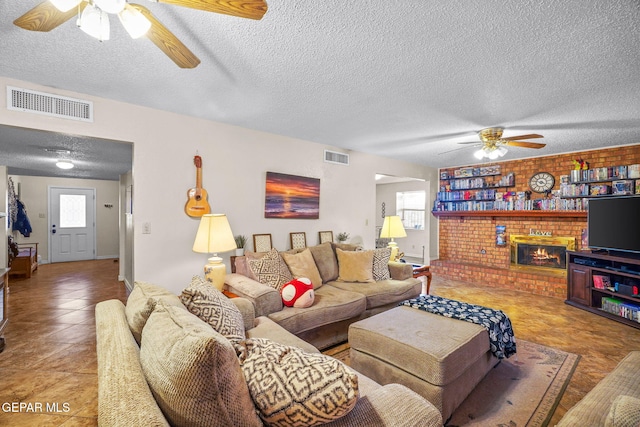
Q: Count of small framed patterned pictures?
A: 3